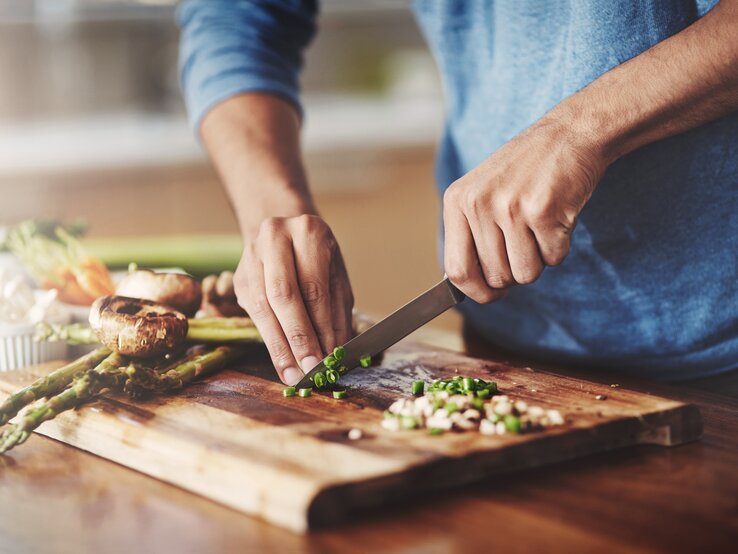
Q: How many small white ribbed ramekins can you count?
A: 1